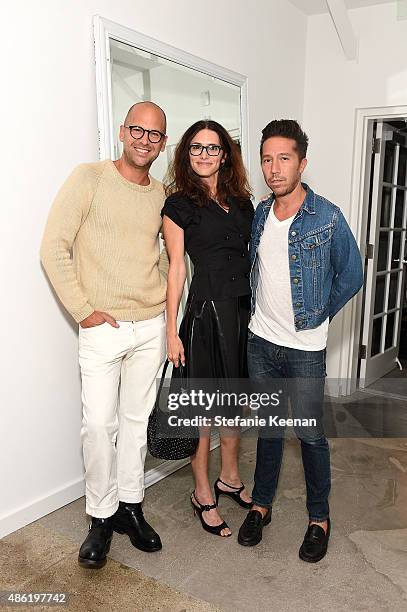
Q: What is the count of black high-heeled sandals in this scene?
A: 2